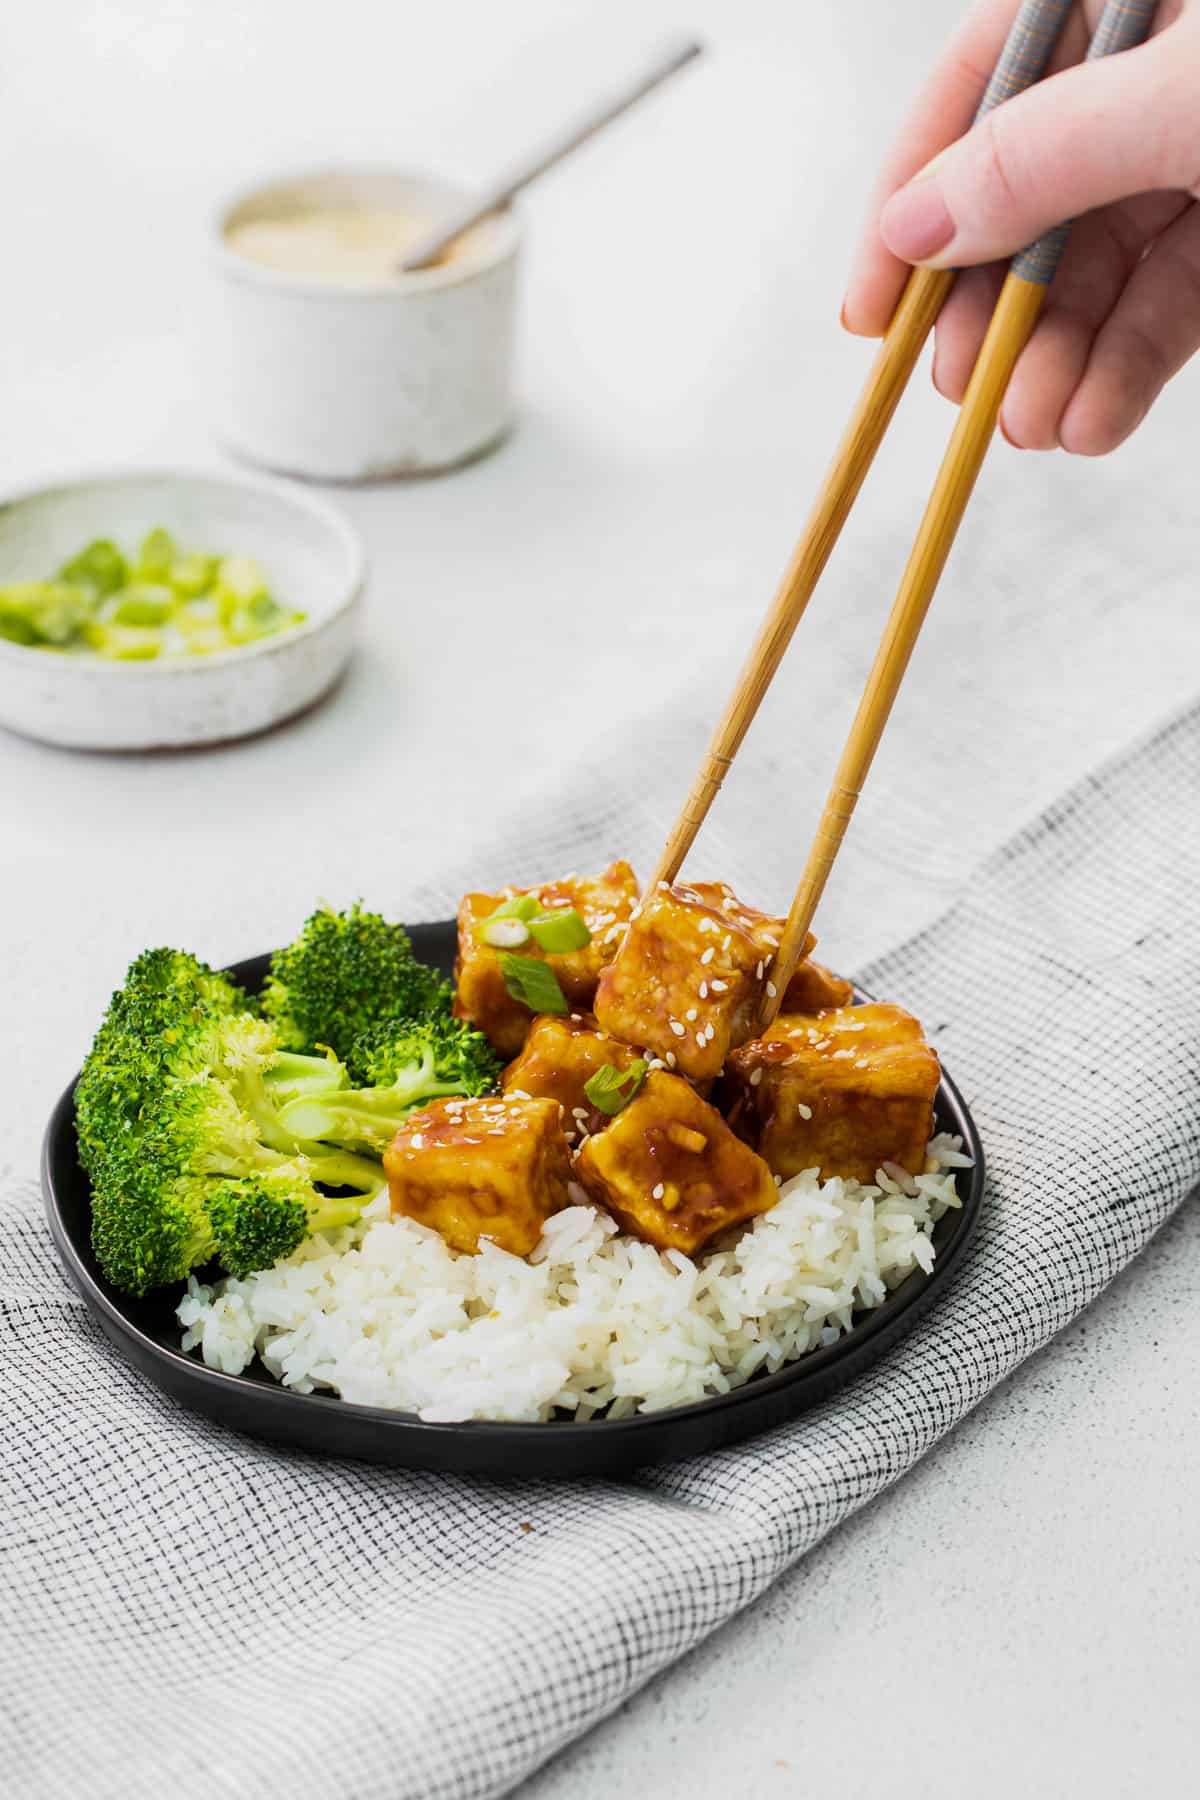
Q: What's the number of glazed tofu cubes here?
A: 7